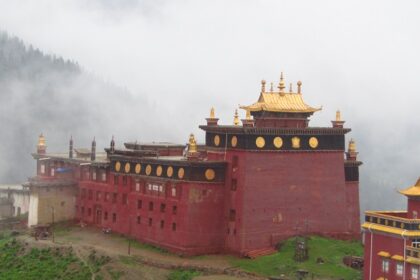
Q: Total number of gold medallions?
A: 14